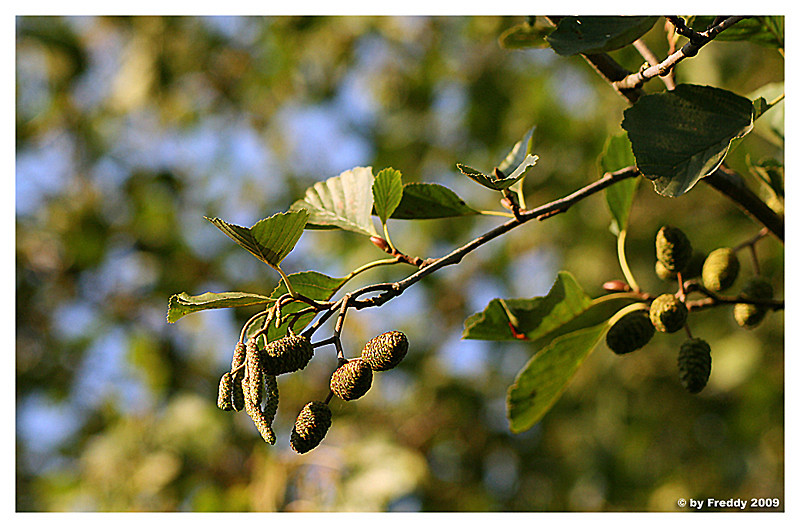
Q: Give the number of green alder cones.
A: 11